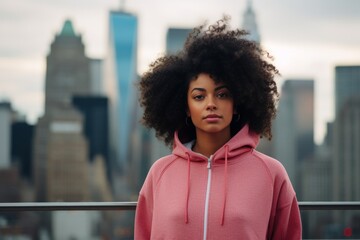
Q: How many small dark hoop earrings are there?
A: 2